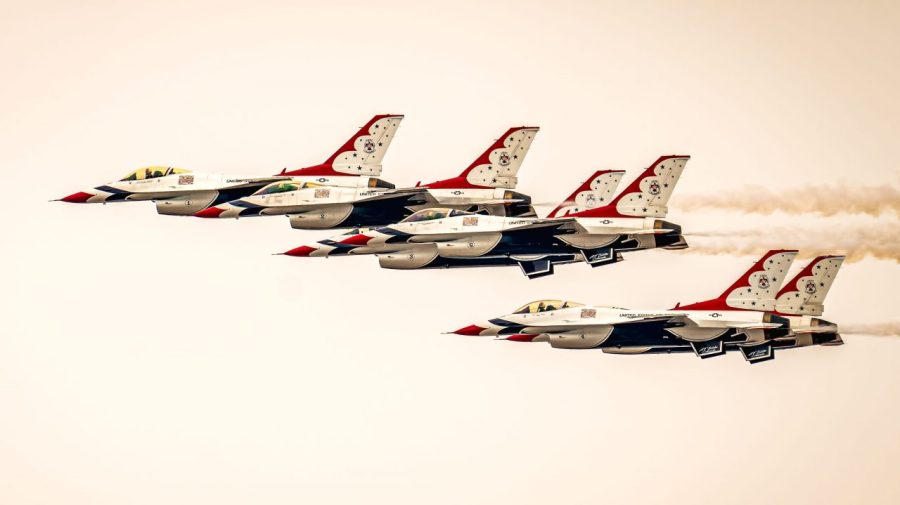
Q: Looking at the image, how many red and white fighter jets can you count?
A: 6